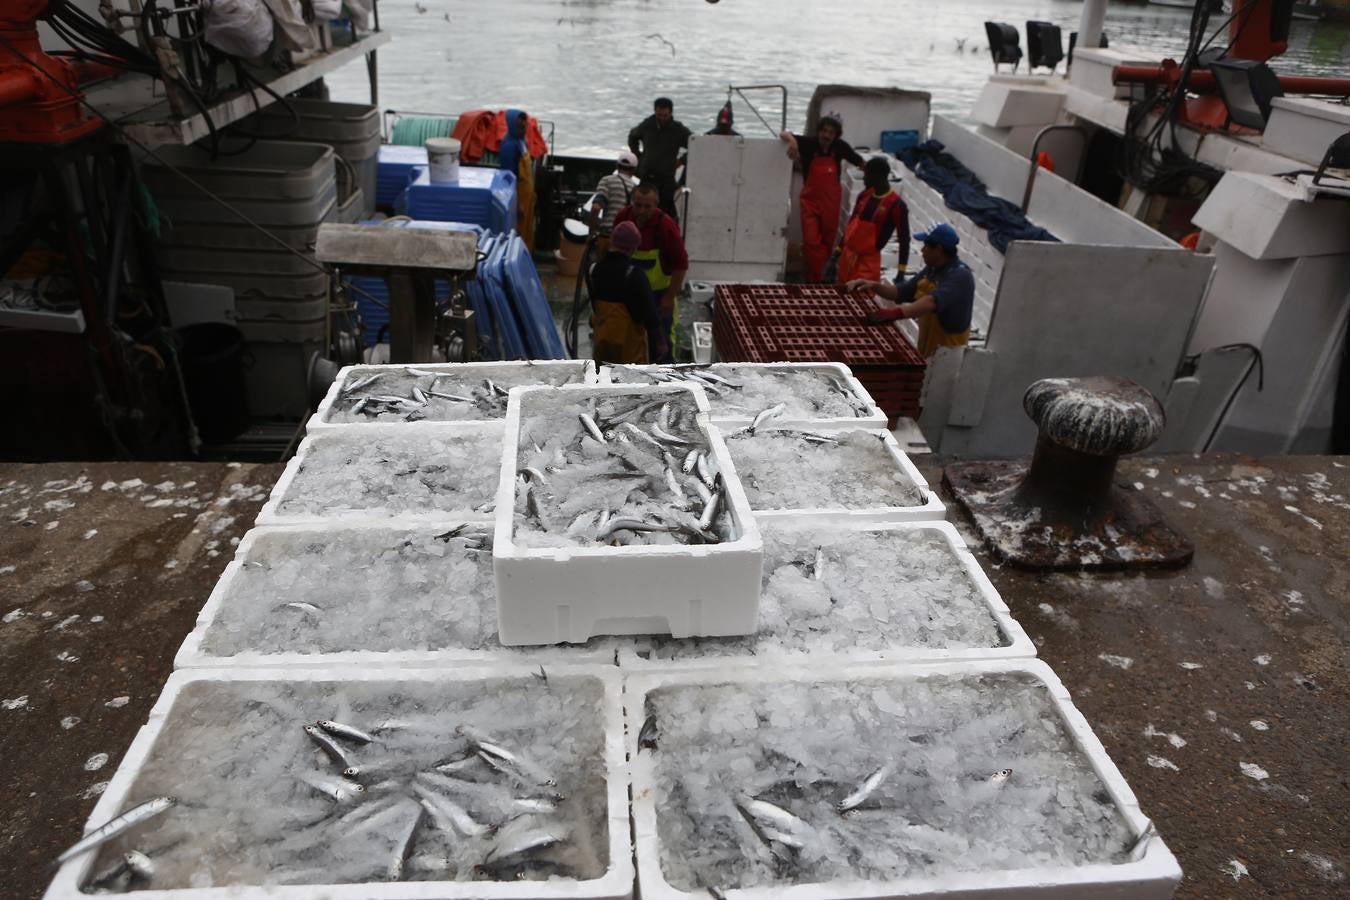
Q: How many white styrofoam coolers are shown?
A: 9